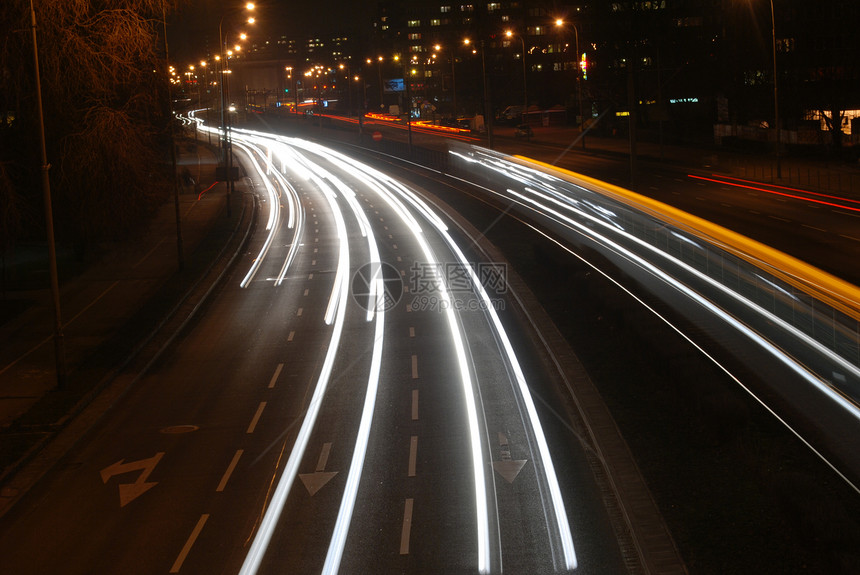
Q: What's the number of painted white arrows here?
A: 3